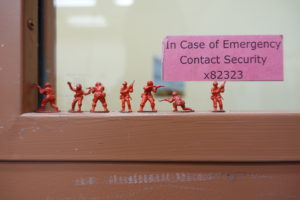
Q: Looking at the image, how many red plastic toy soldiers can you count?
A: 7